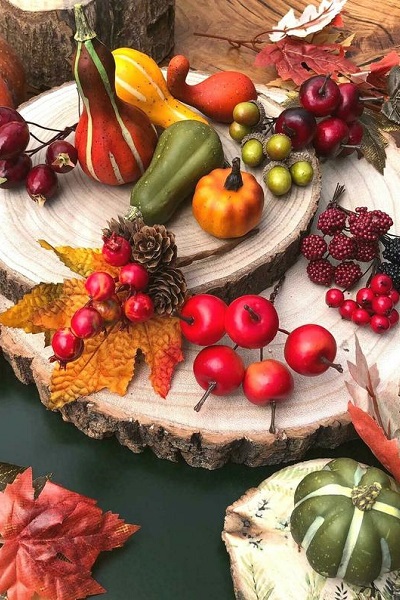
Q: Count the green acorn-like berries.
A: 6